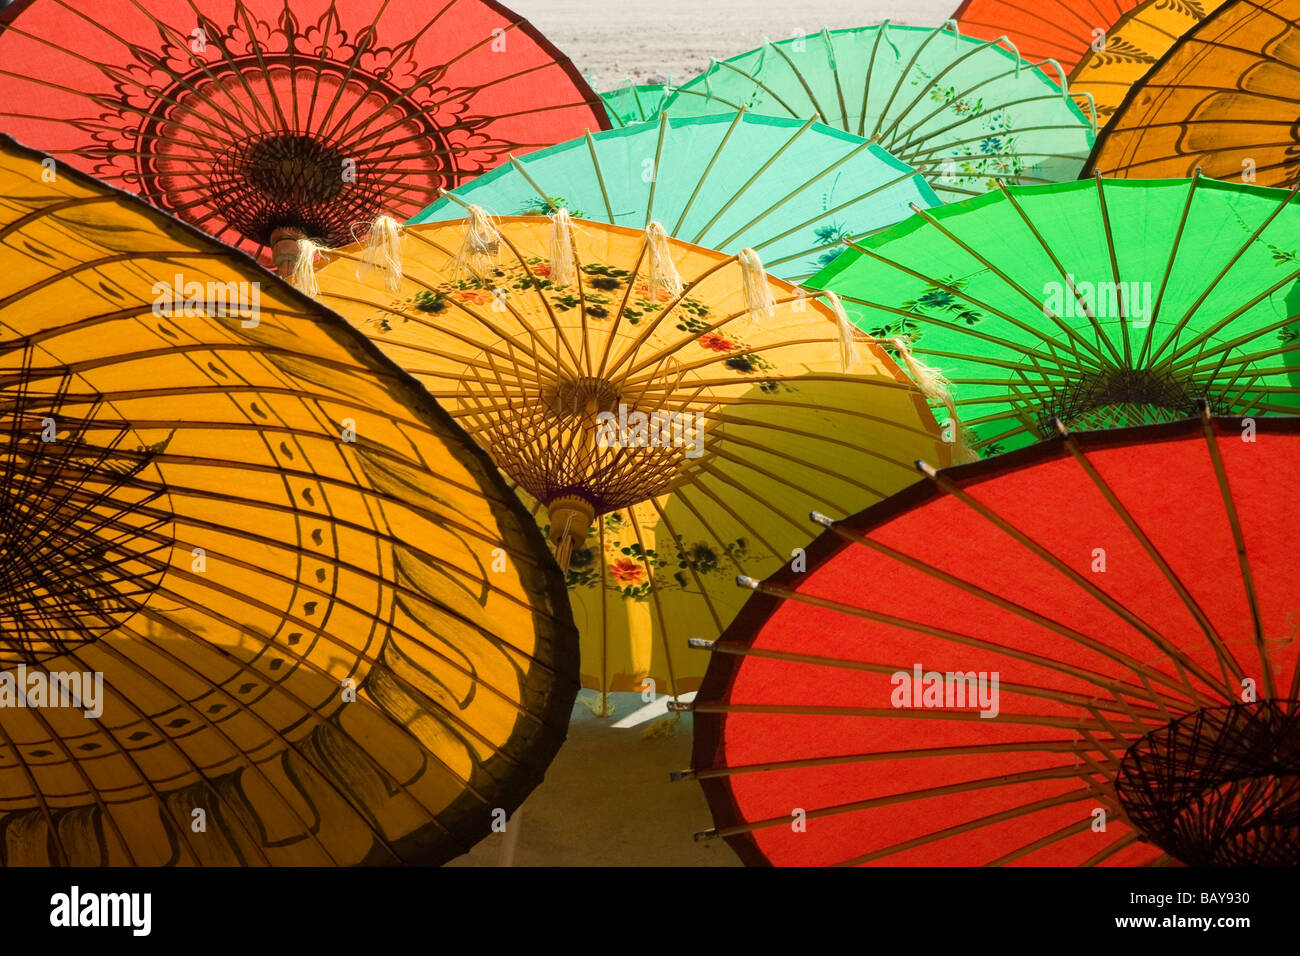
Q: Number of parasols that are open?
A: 11